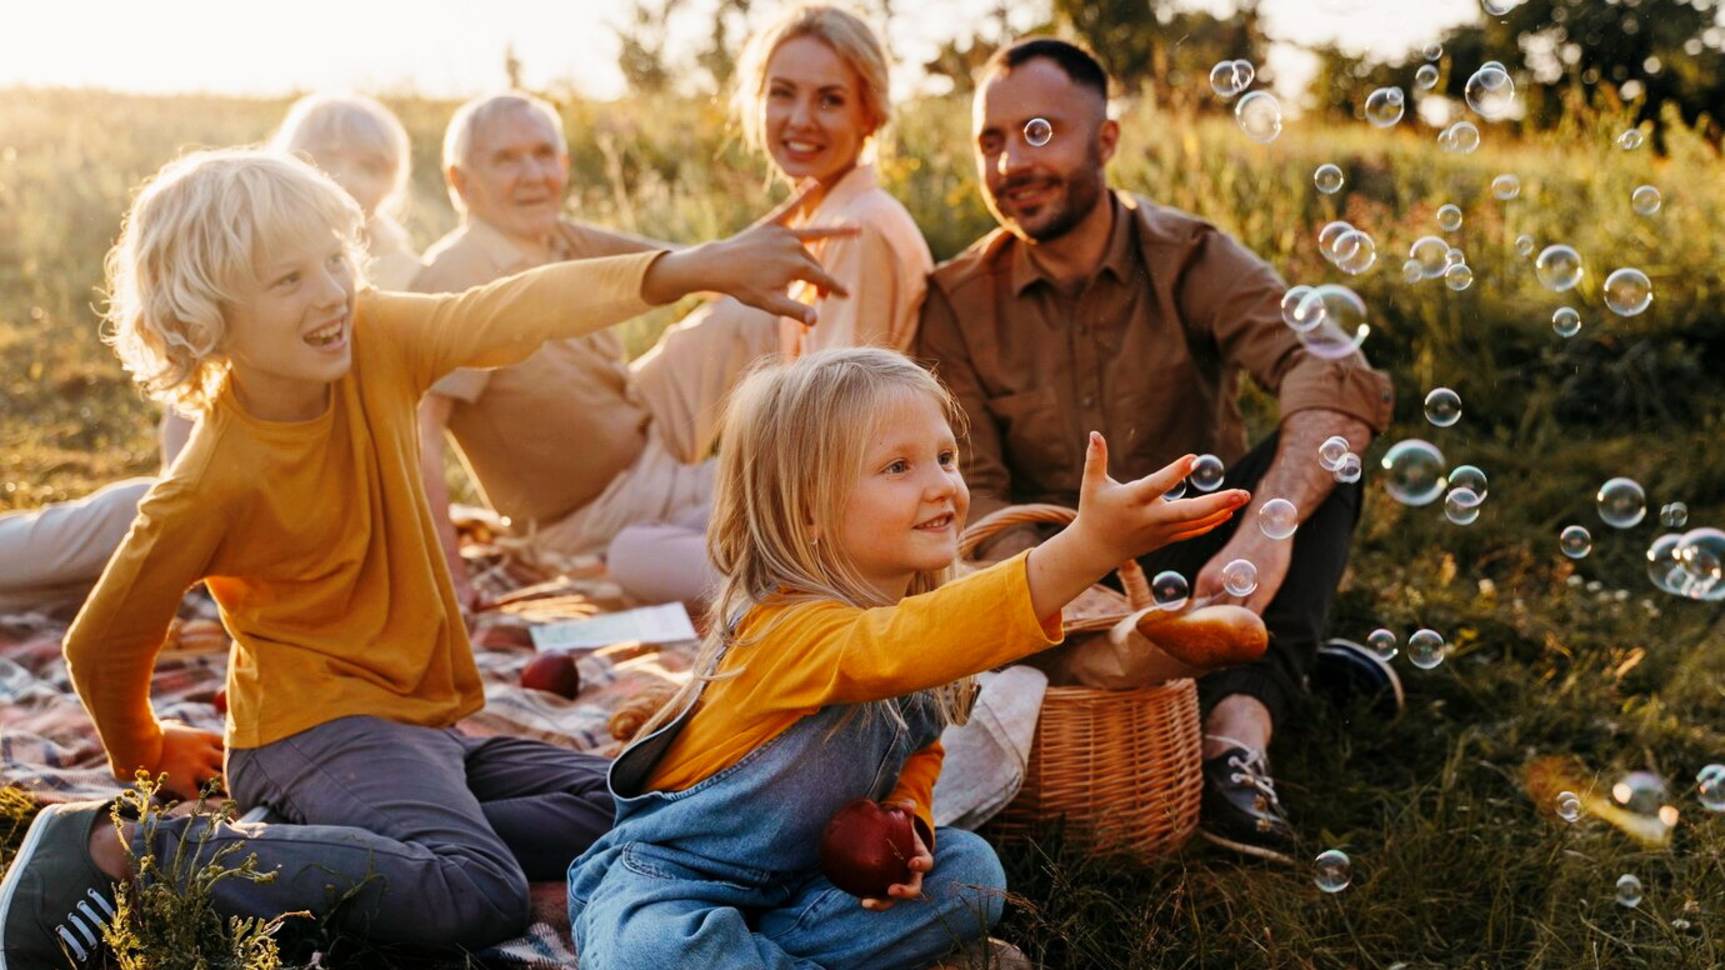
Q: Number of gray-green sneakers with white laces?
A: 1